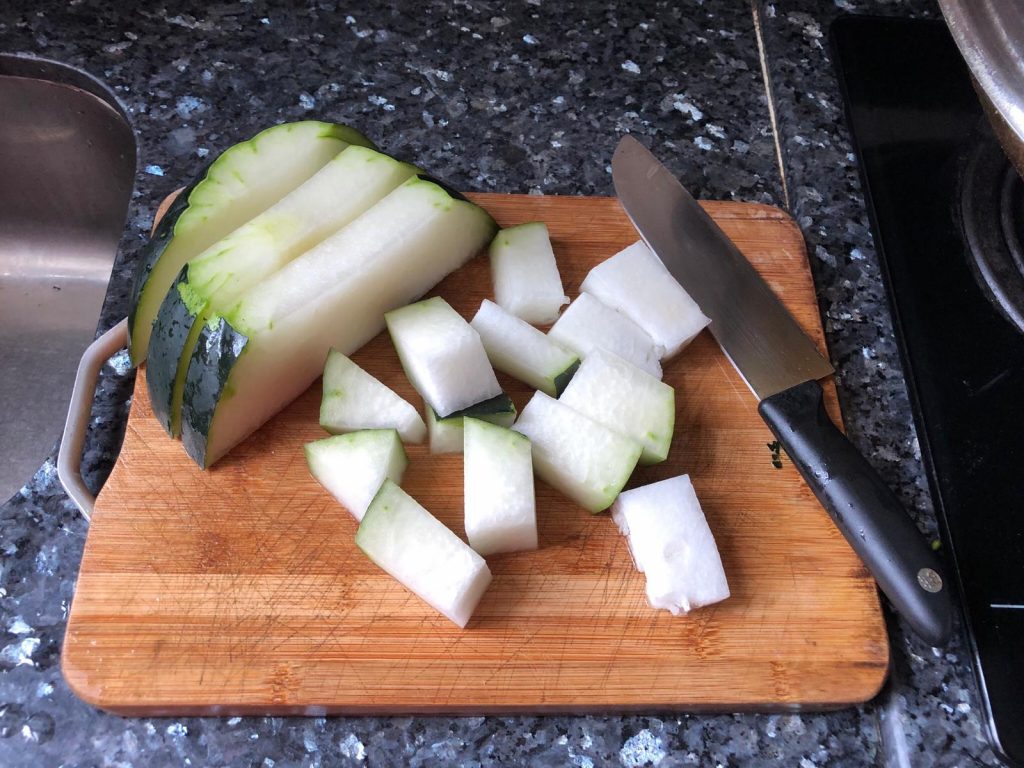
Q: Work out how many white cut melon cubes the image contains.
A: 13